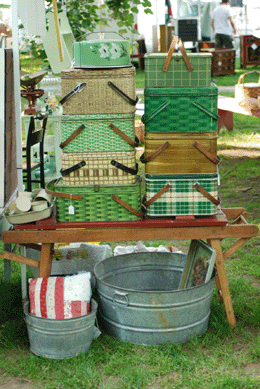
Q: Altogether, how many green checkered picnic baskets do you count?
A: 2